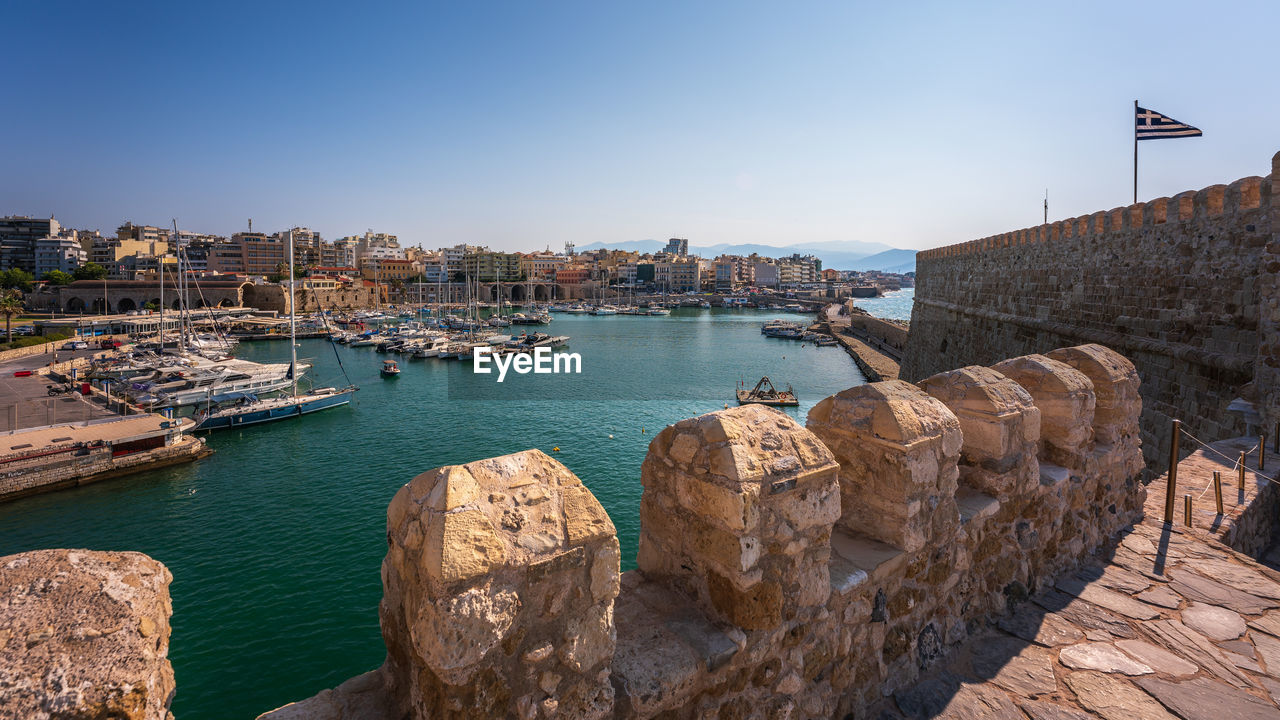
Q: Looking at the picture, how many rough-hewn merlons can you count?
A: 7